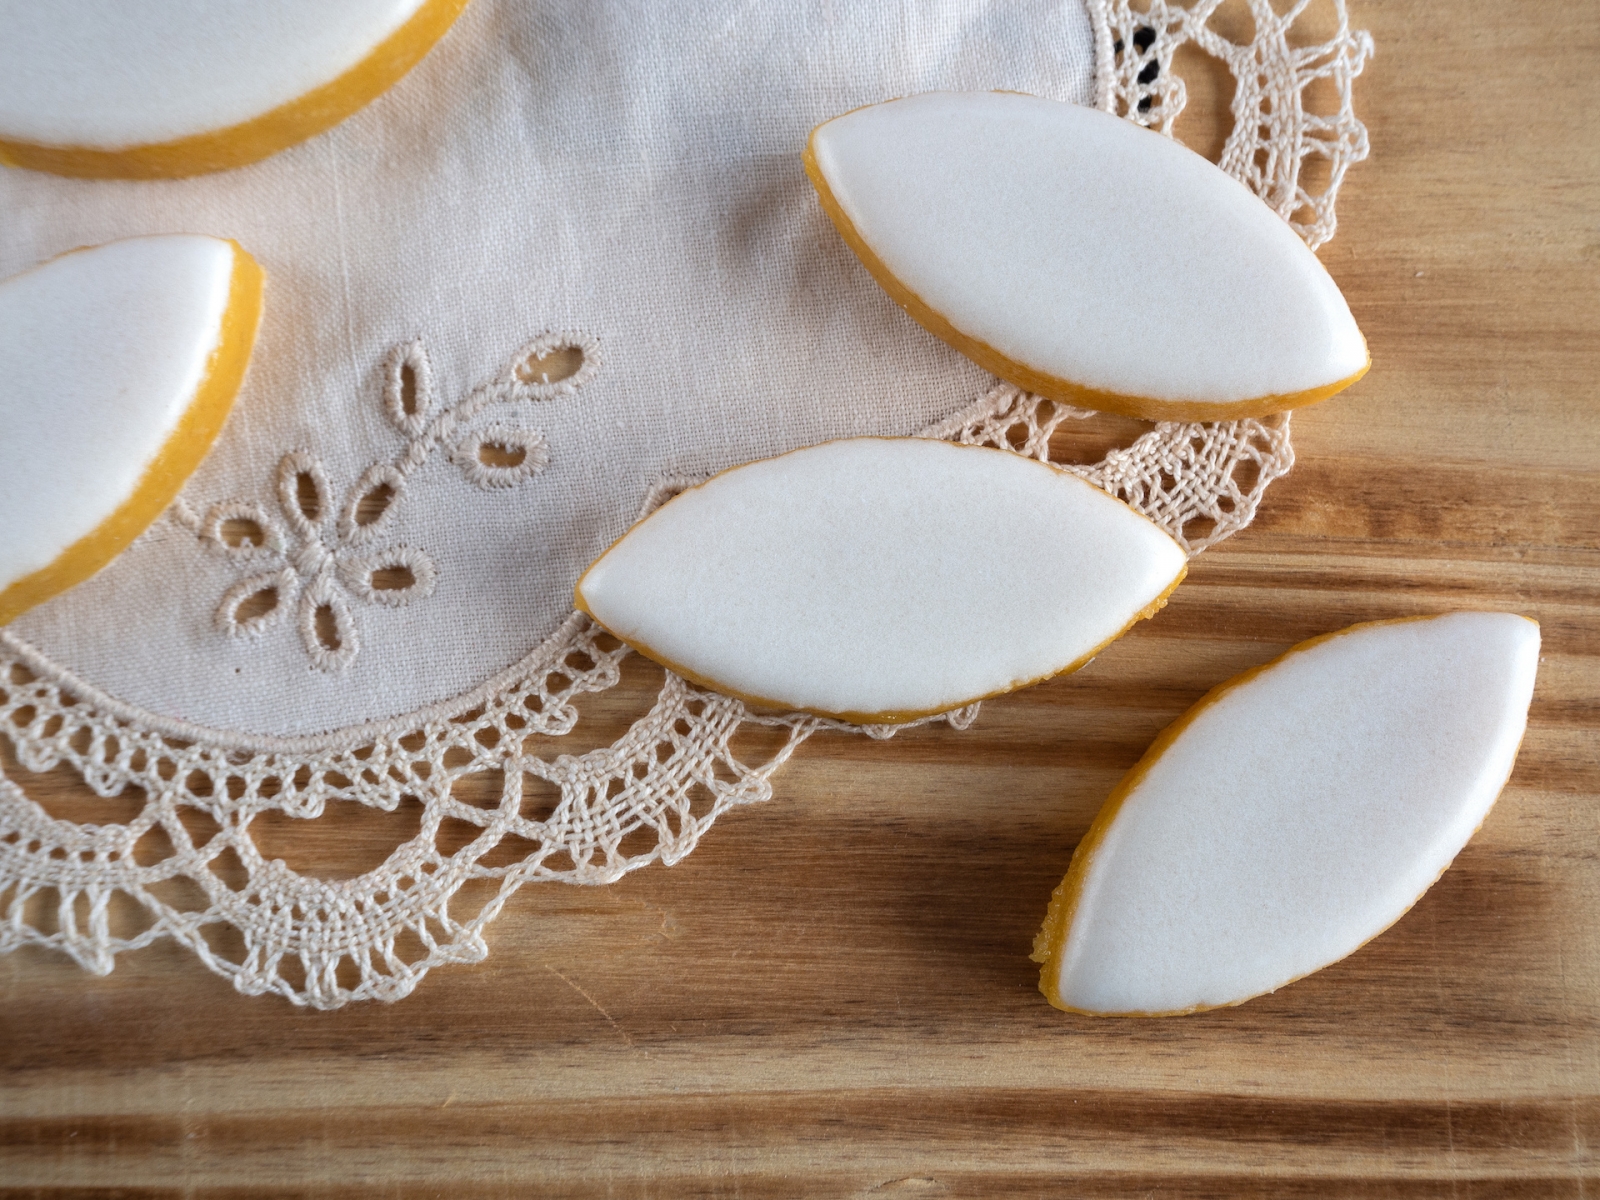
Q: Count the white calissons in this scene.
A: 5